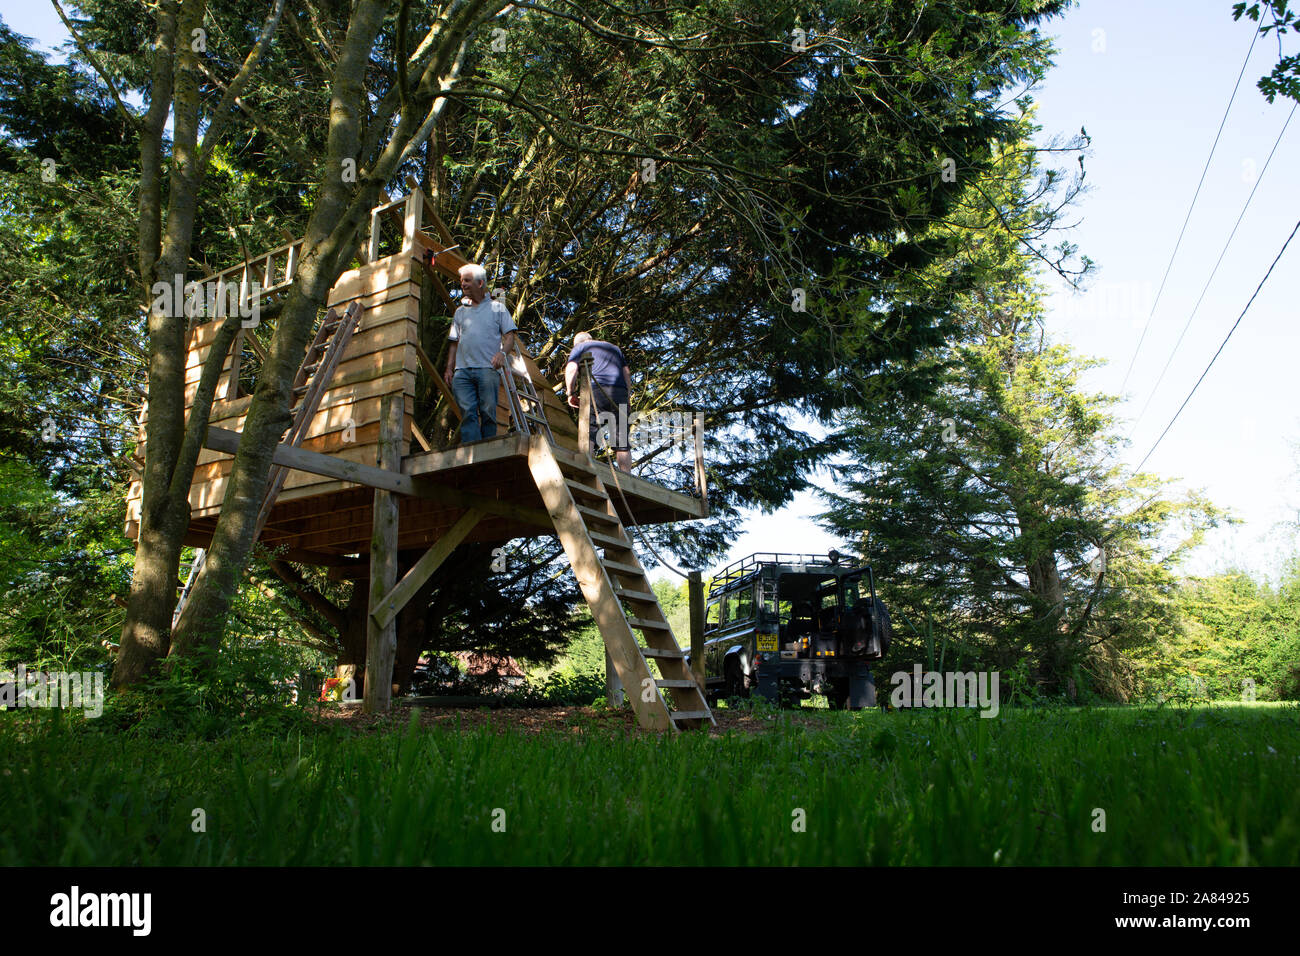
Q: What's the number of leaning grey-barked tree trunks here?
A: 2